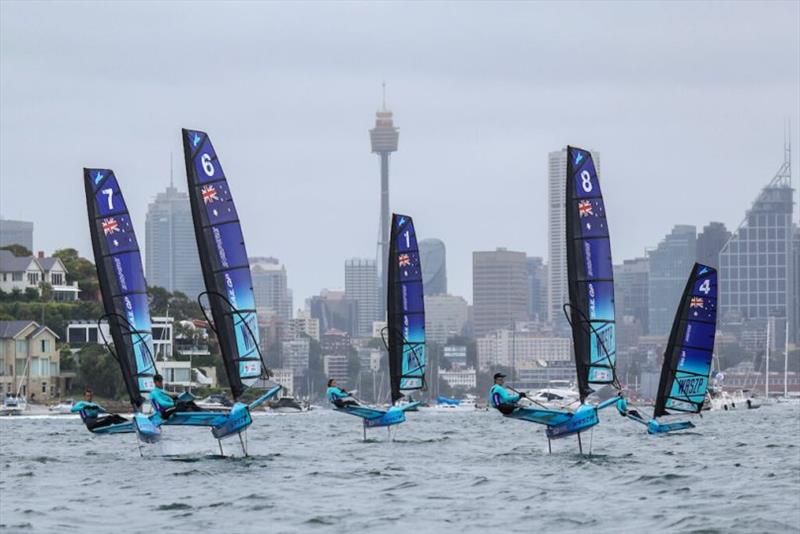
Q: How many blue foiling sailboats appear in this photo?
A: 5